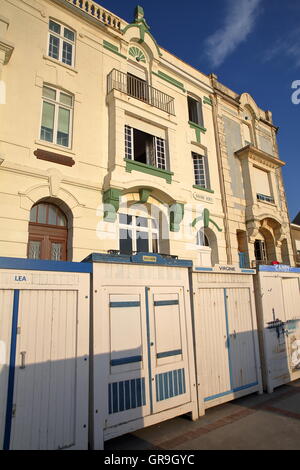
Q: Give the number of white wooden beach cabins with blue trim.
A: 4